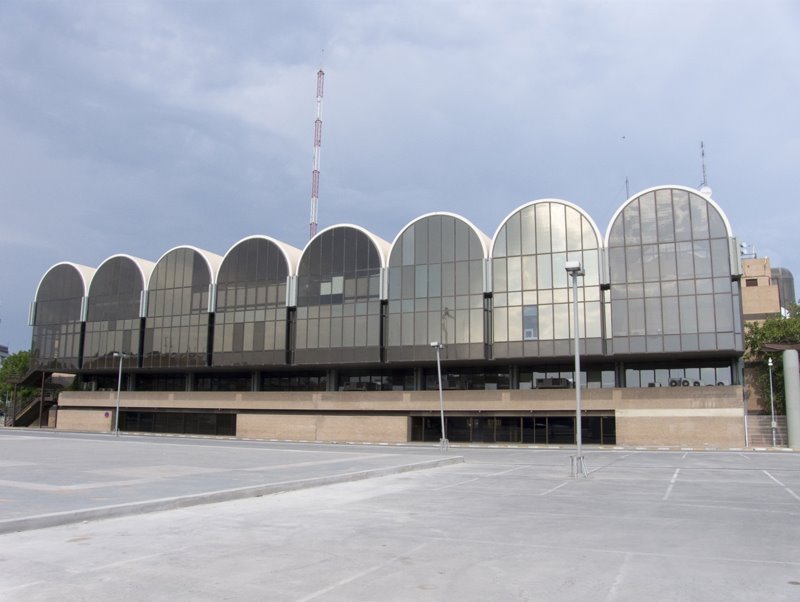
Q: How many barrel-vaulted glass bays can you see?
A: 8